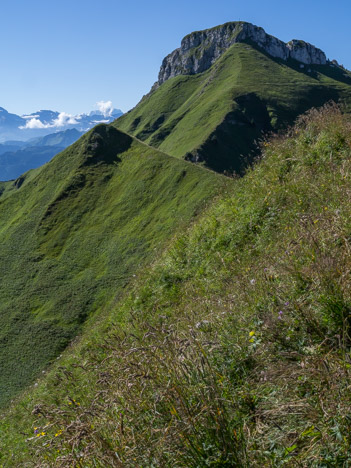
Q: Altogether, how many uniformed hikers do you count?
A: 0